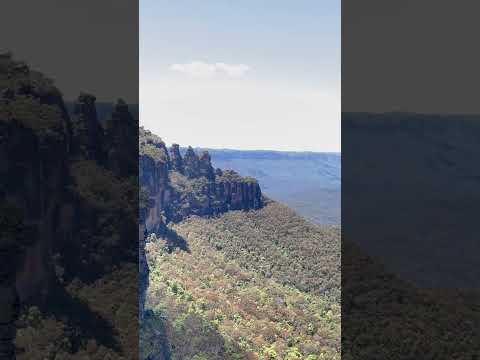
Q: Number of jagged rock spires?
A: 3